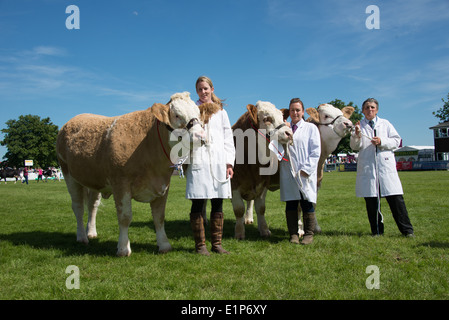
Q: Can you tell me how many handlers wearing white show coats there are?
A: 3